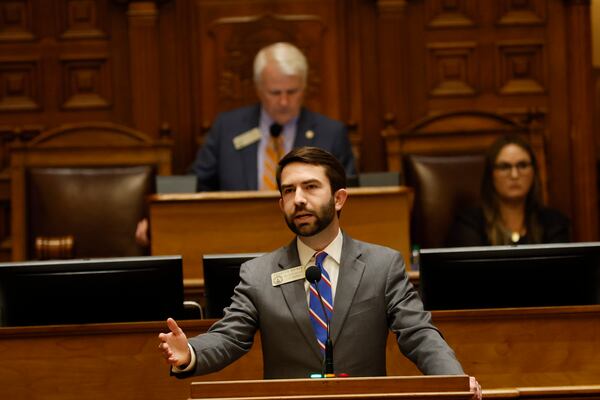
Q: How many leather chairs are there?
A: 2